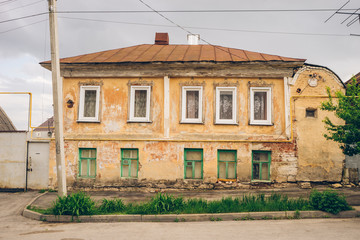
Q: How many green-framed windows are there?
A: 5